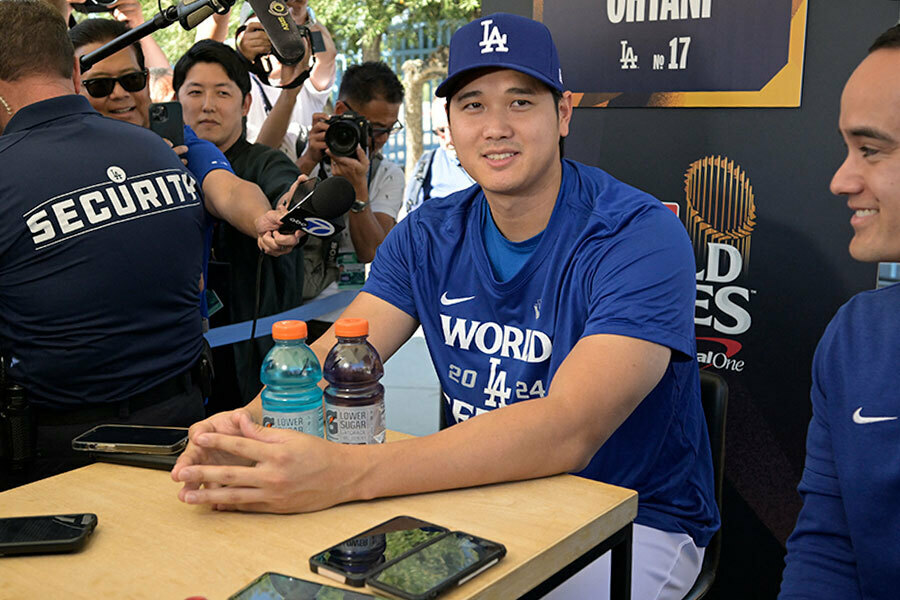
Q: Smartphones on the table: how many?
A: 5